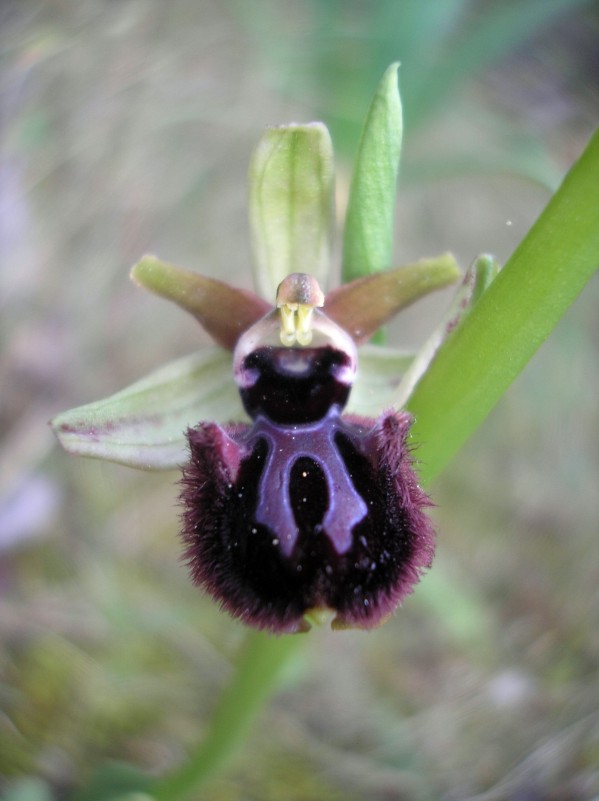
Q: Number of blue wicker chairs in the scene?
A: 0